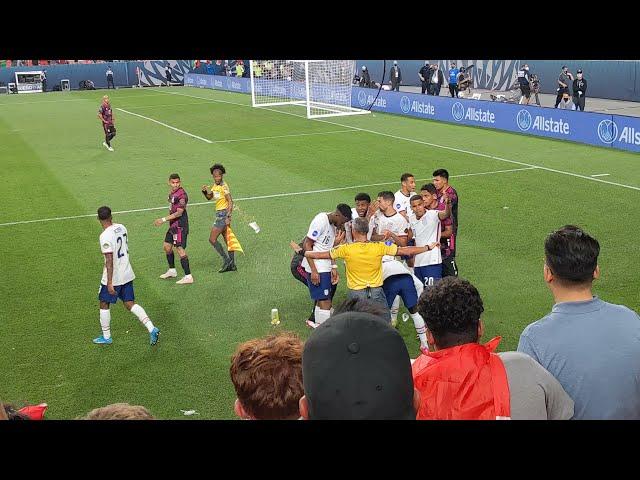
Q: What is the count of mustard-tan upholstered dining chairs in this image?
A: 0